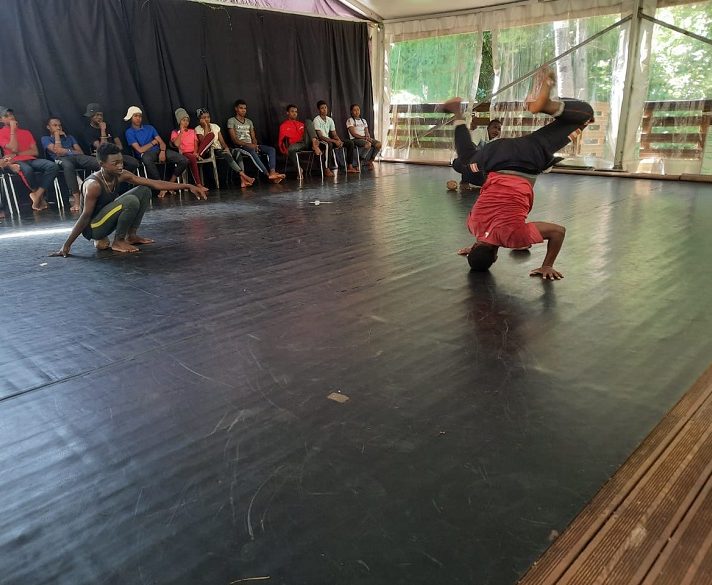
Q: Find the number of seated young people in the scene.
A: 10